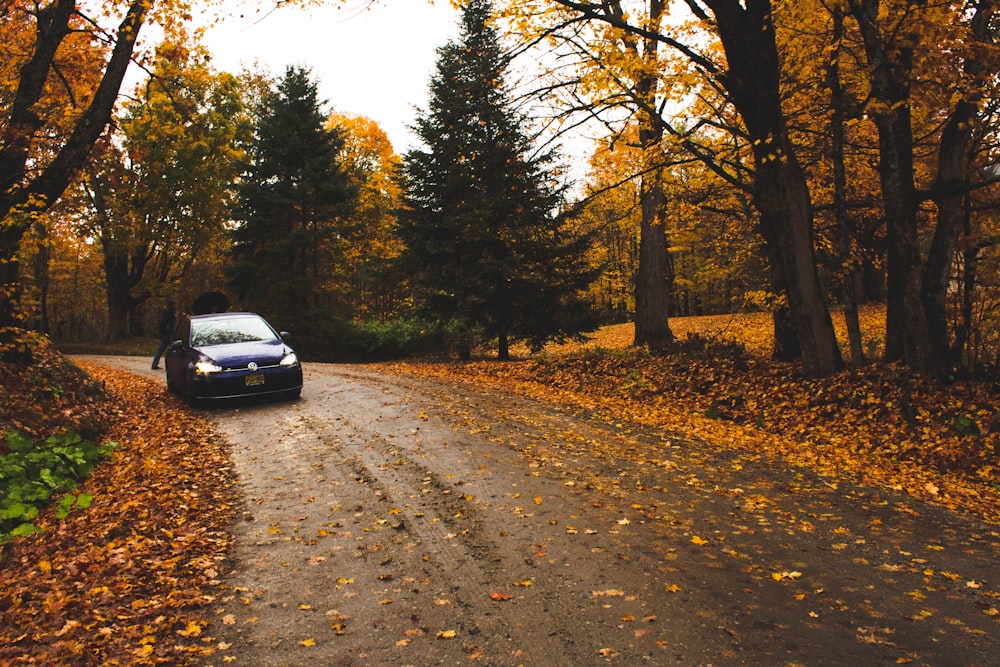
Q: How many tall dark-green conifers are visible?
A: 2